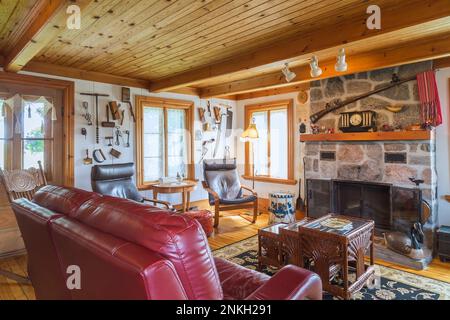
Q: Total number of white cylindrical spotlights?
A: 3